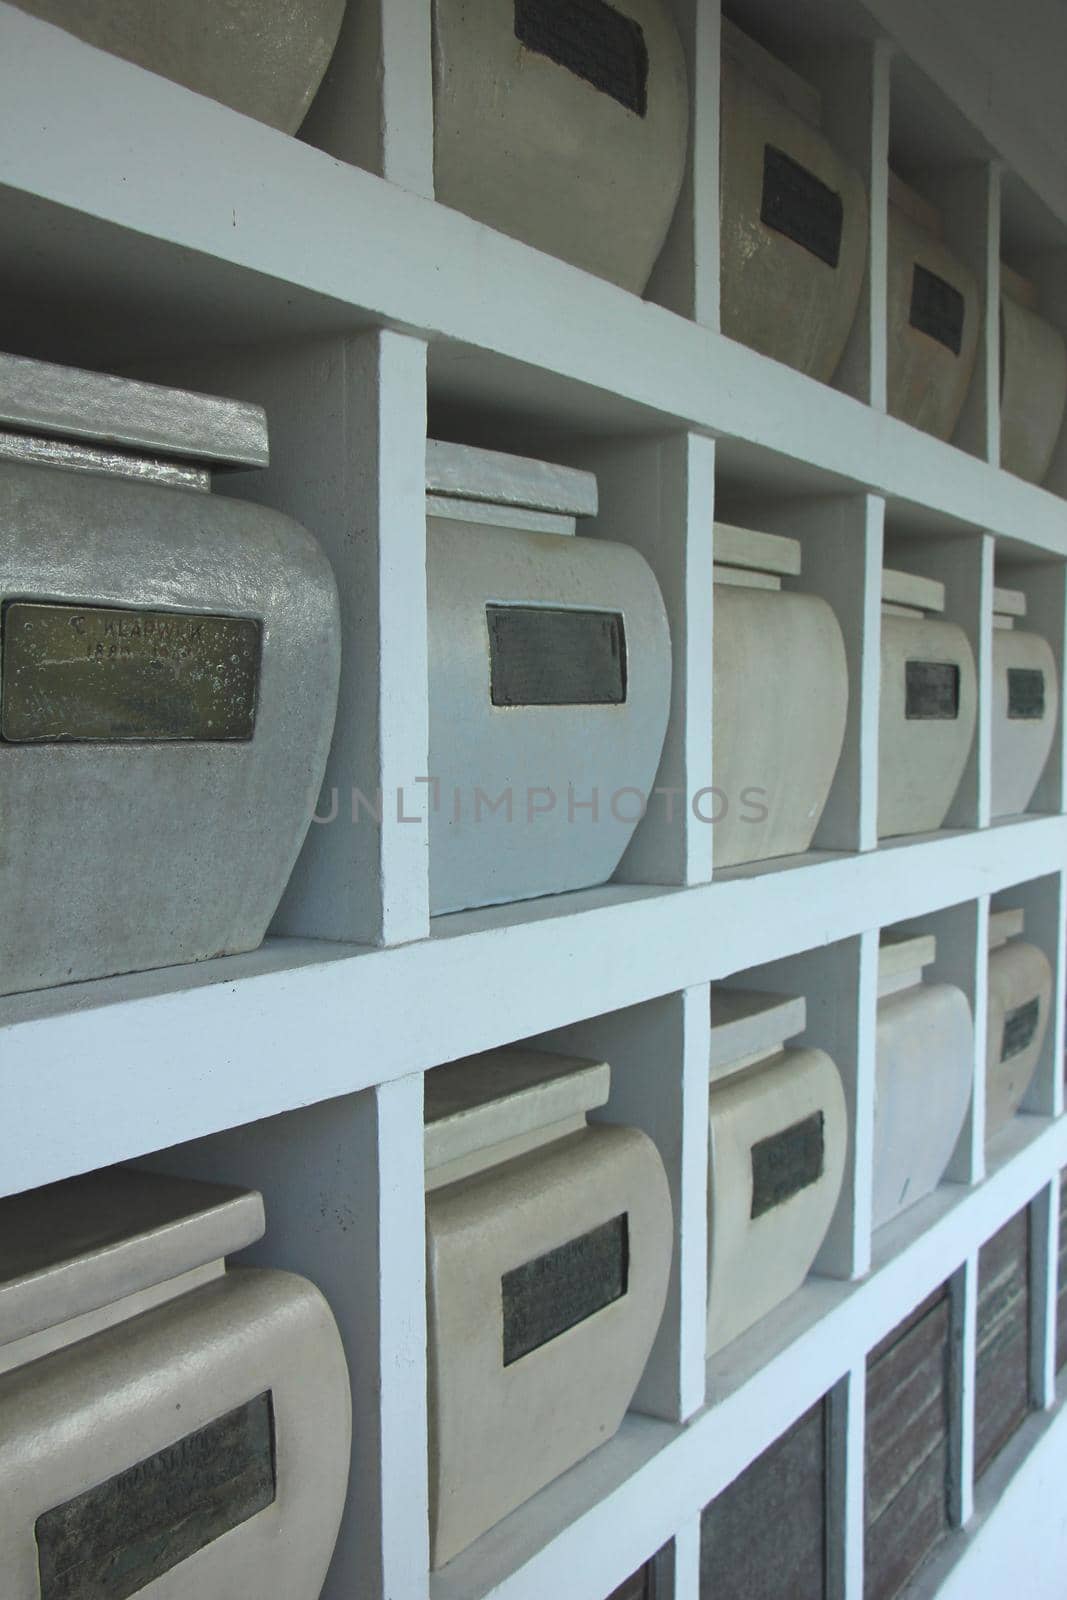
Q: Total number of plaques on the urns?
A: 11